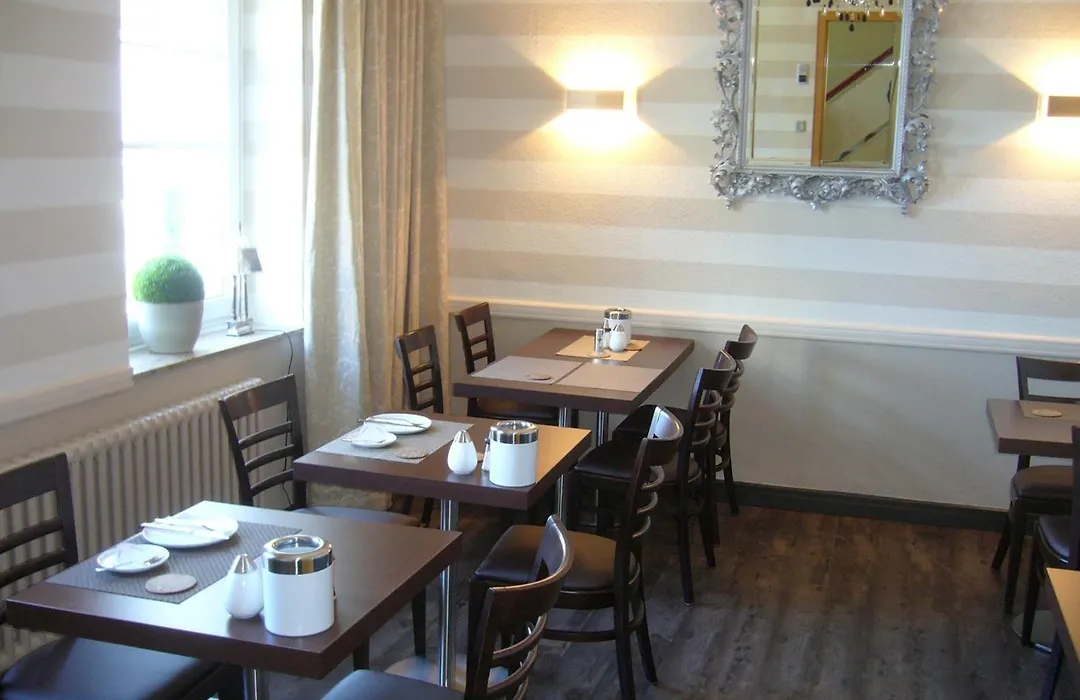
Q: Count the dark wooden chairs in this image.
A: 10